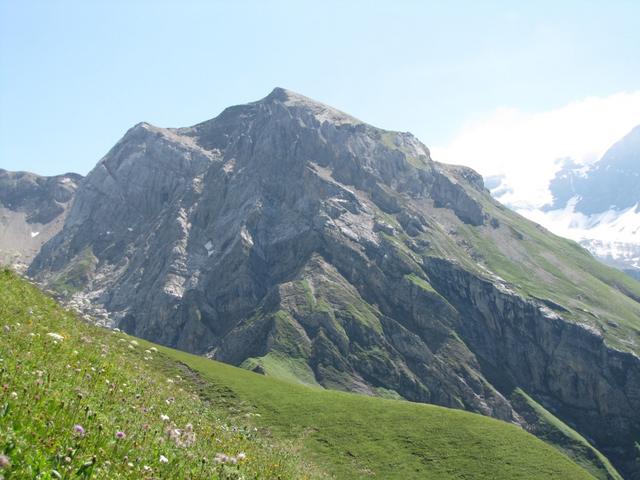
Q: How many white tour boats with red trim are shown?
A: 0